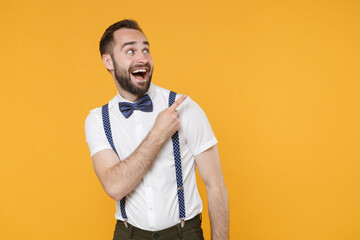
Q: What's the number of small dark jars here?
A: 0